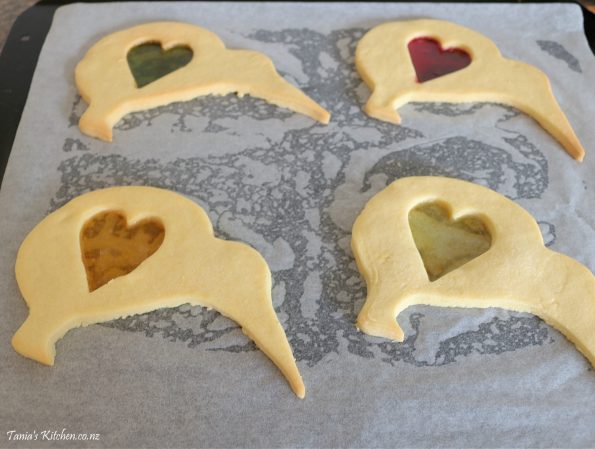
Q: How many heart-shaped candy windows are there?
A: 4